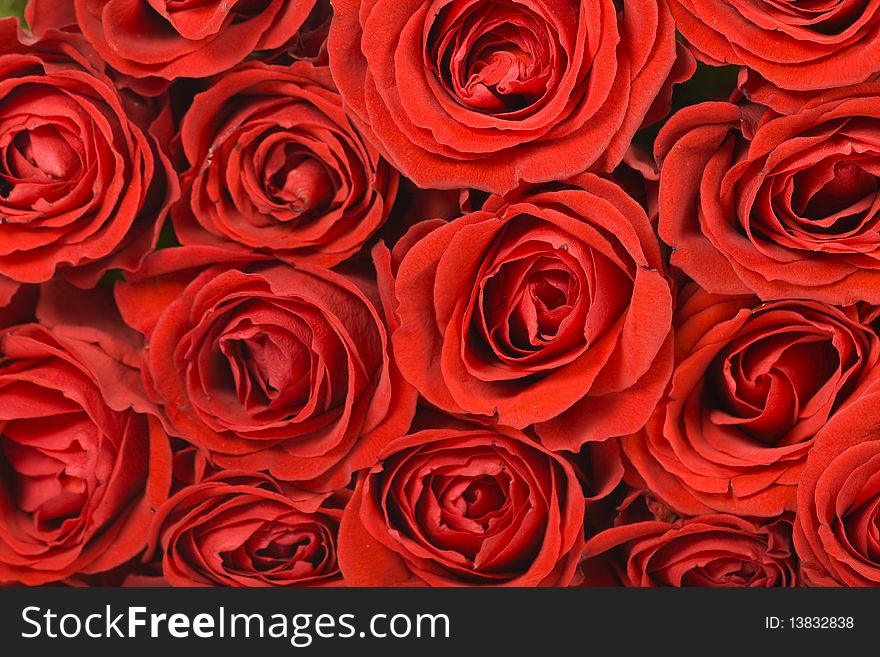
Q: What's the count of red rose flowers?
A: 14